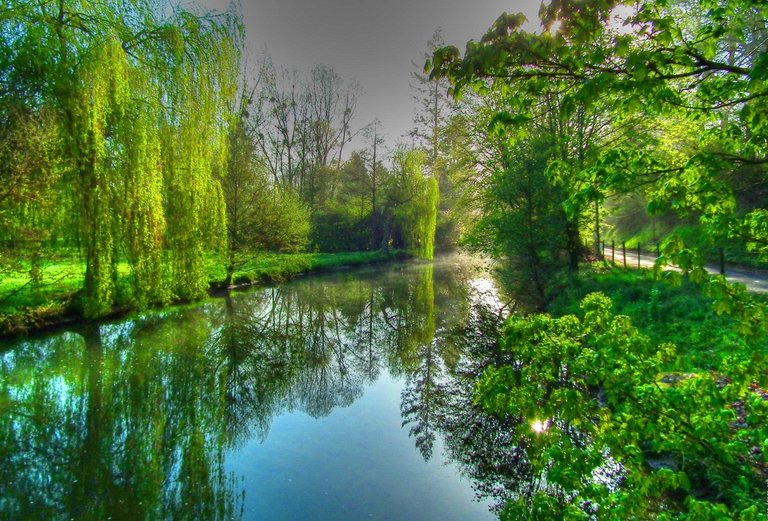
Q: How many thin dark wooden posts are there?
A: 6